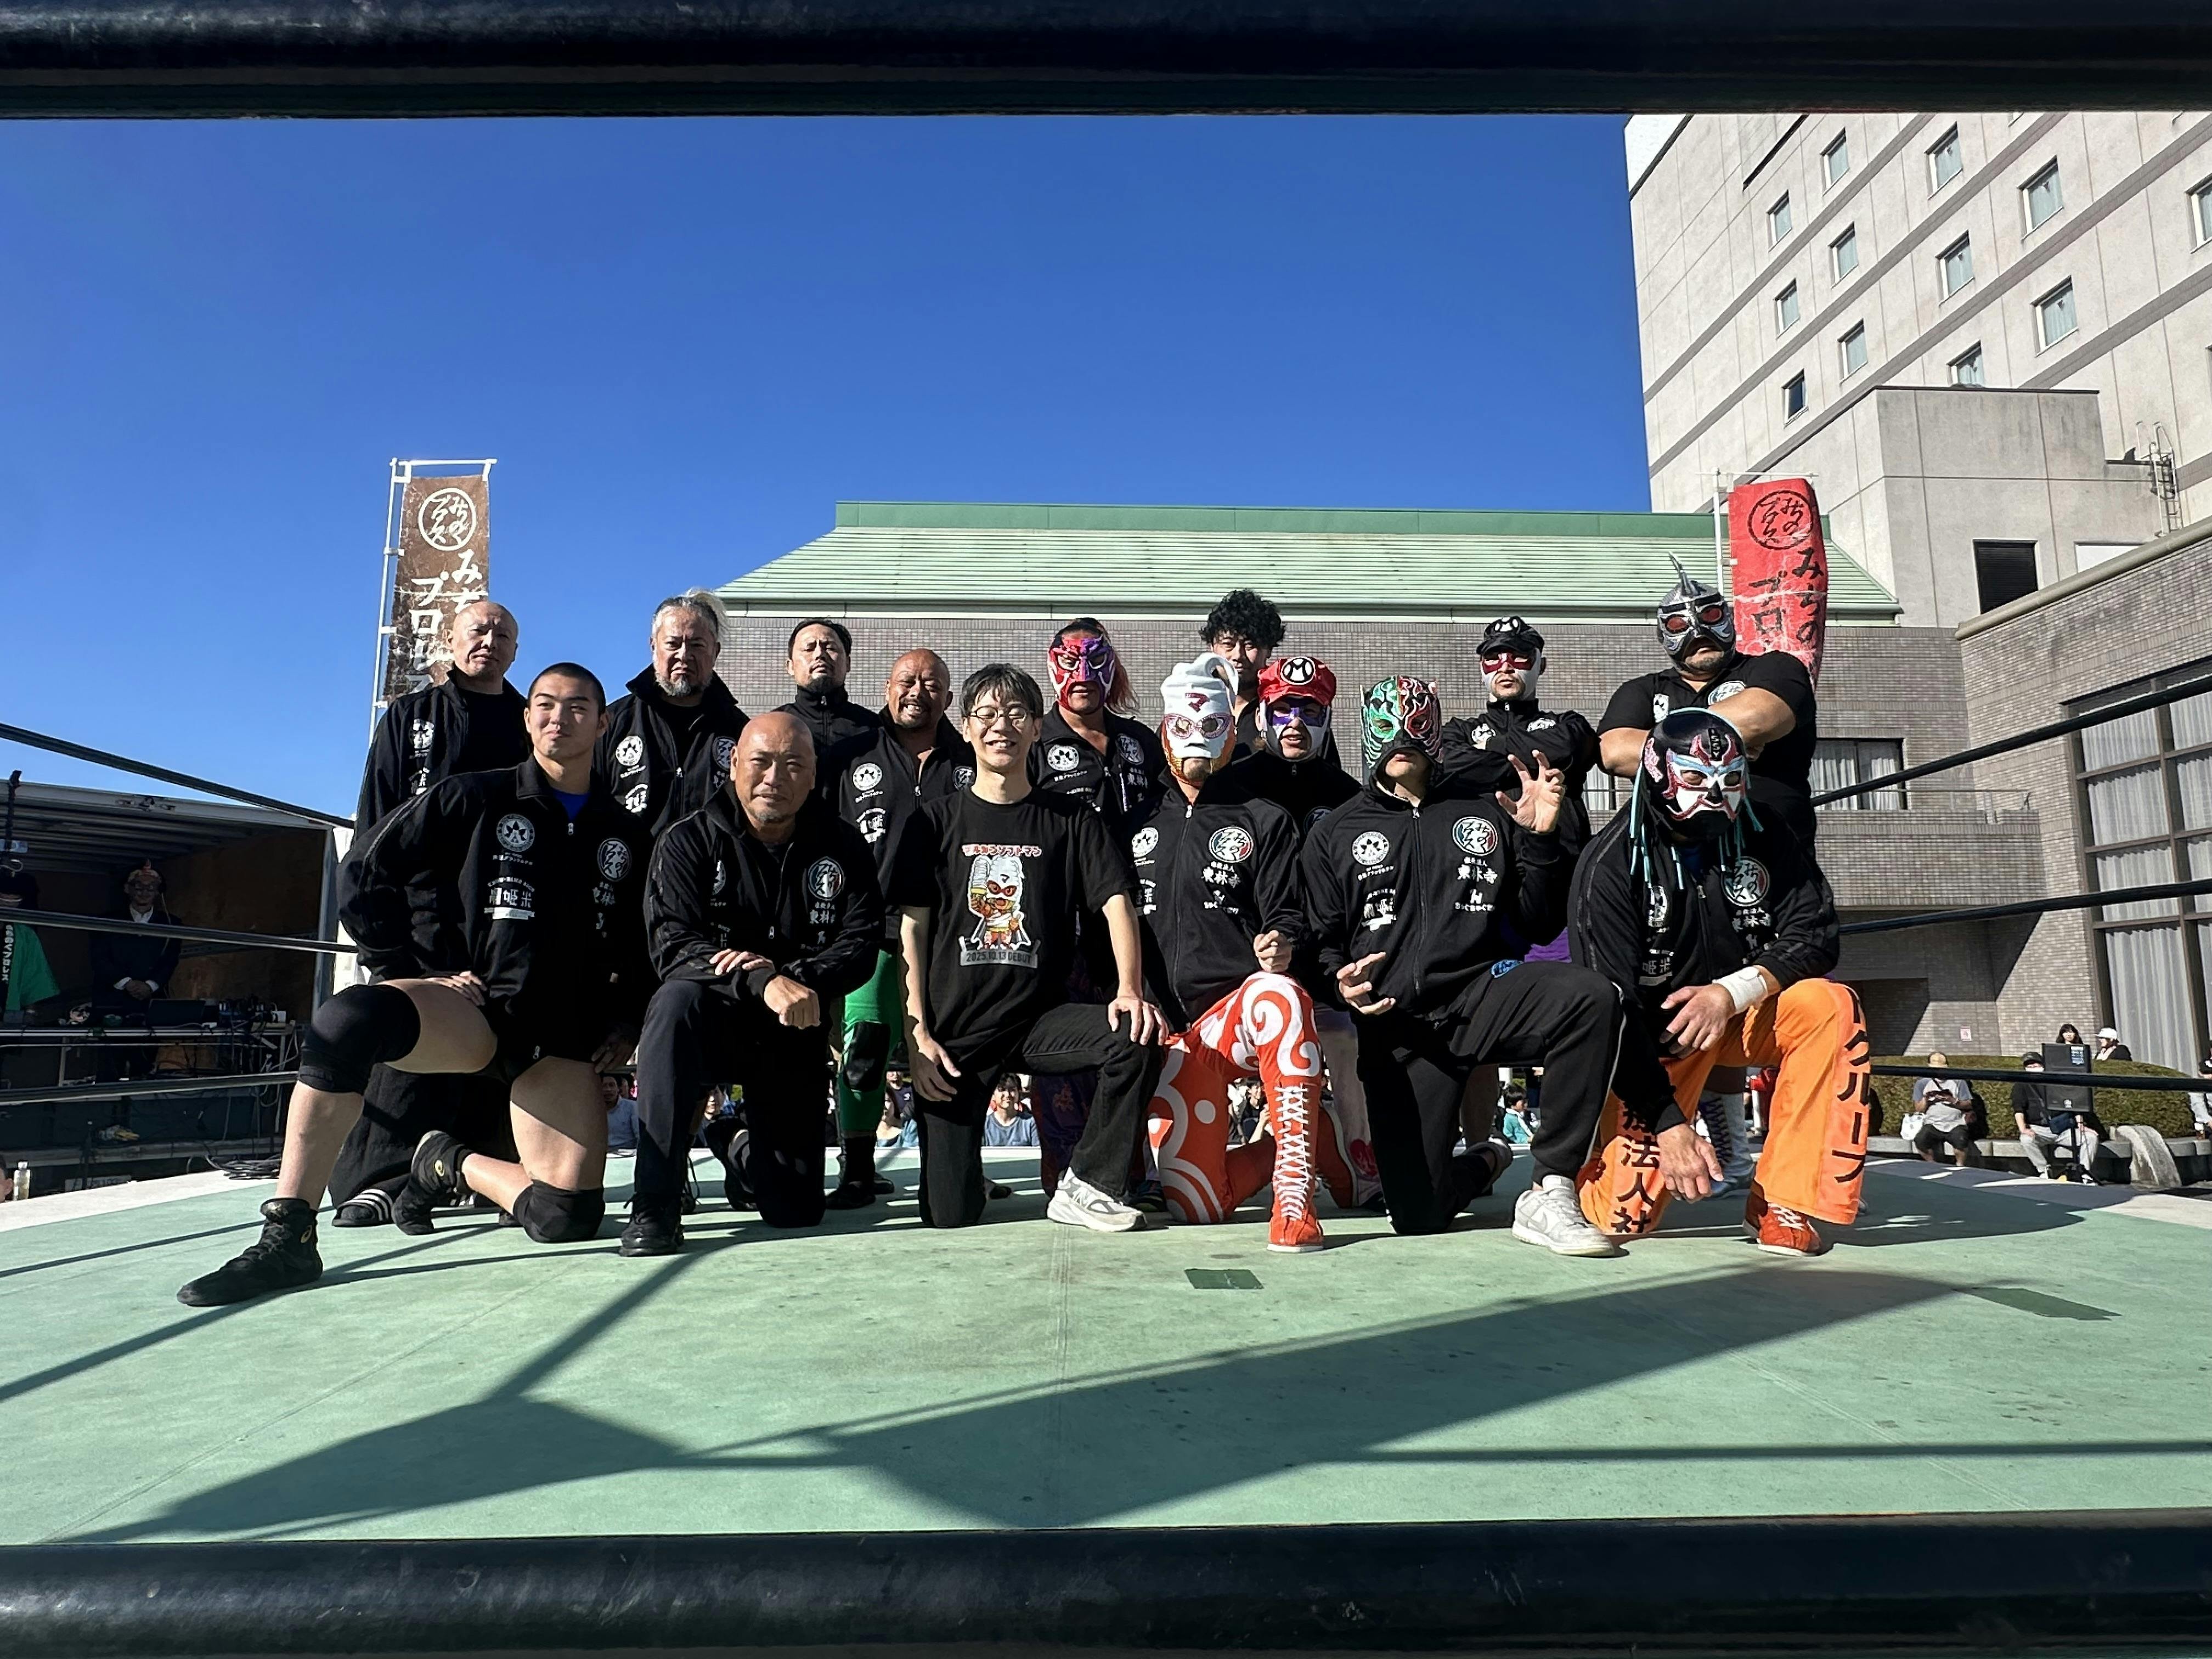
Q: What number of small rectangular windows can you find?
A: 12